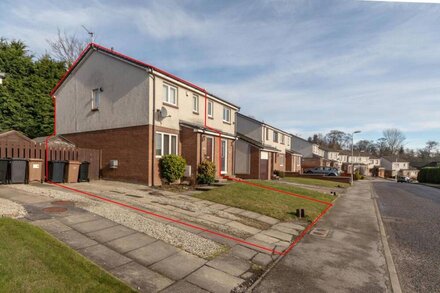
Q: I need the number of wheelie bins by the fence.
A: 6